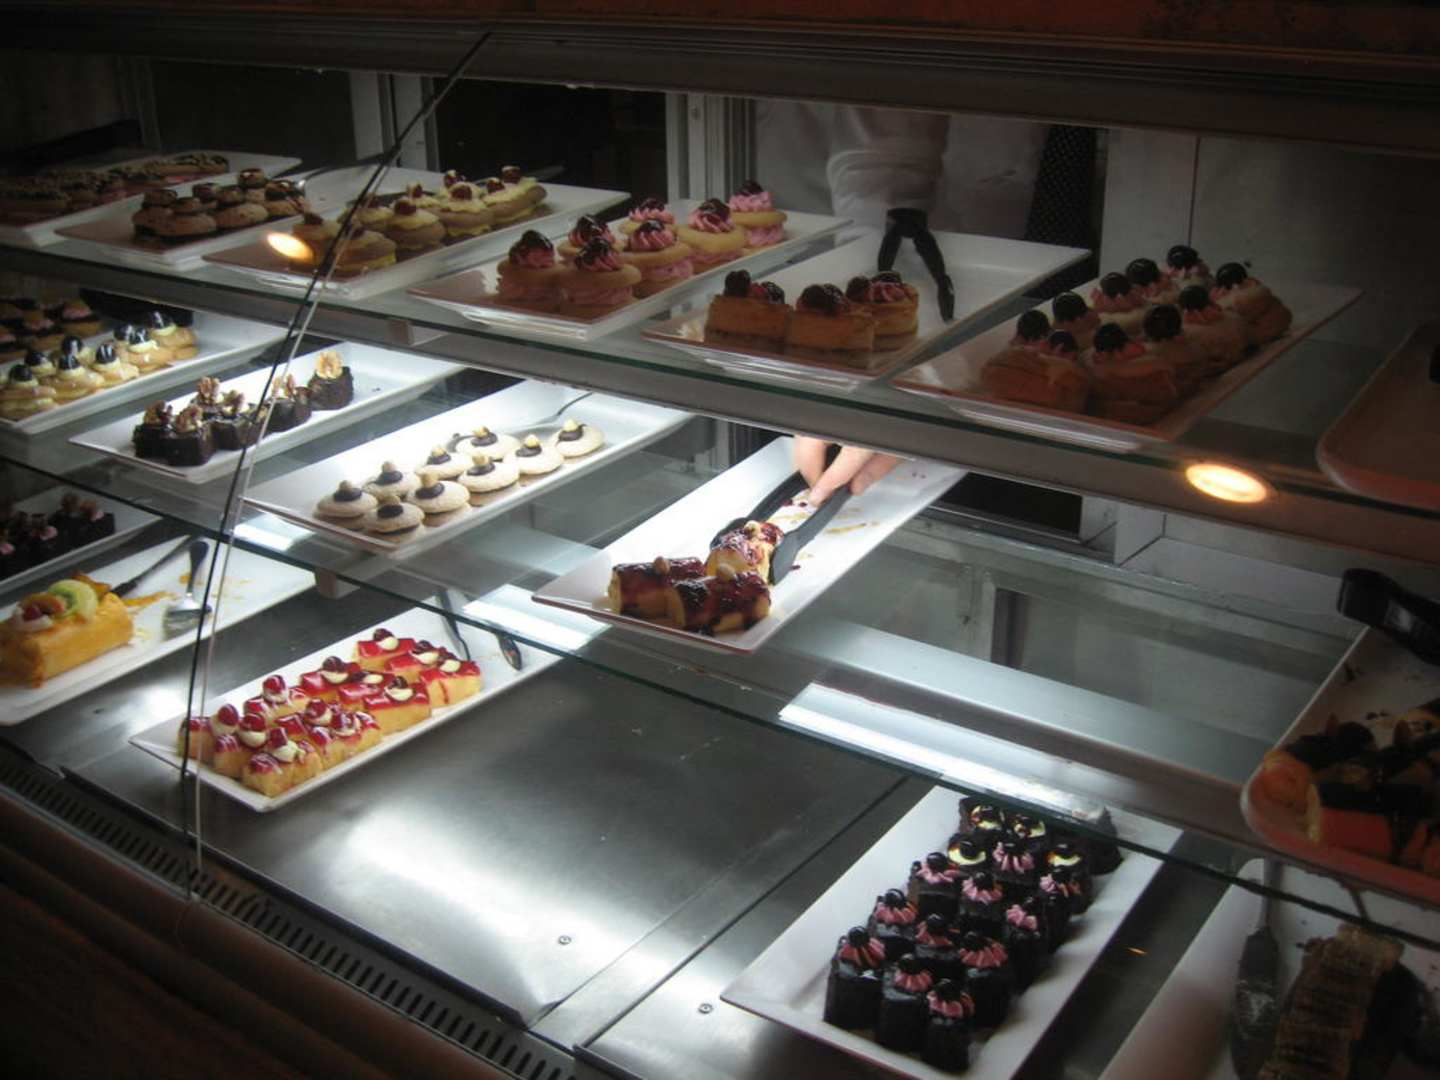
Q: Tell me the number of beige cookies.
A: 9